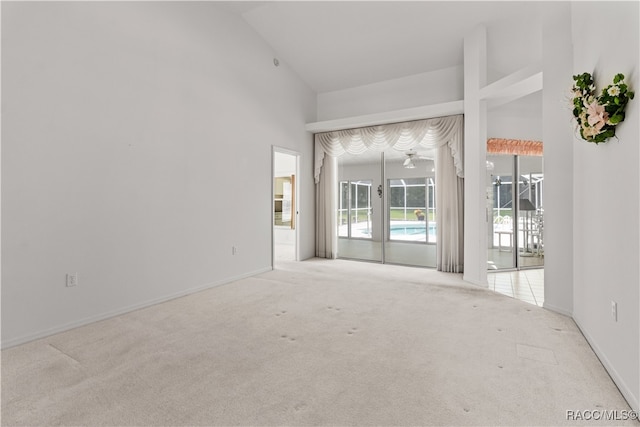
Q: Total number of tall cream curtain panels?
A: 2